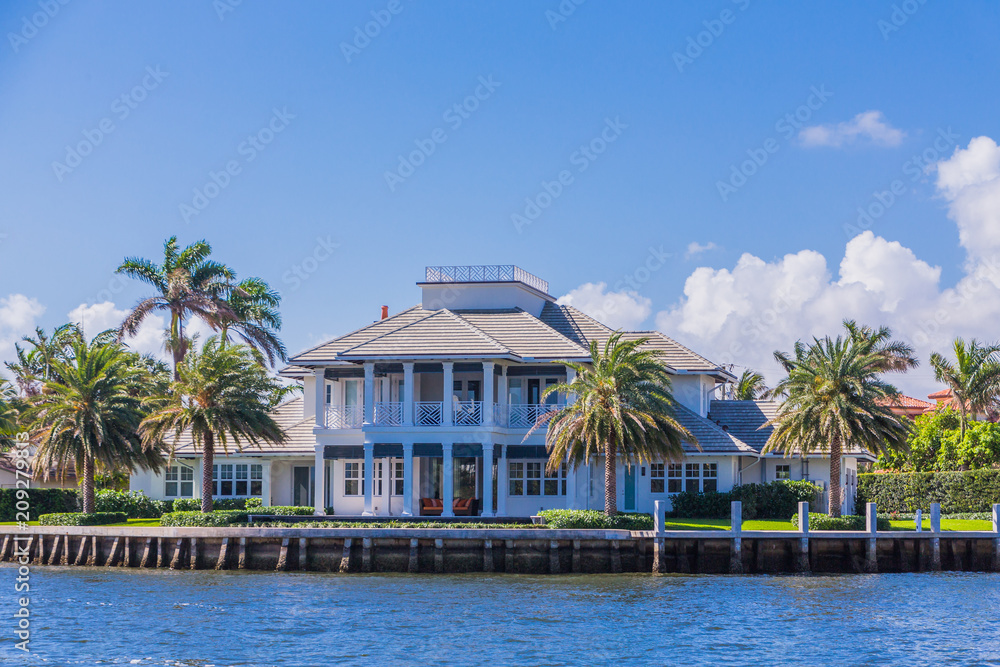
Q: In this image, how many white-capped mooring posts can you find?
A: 6